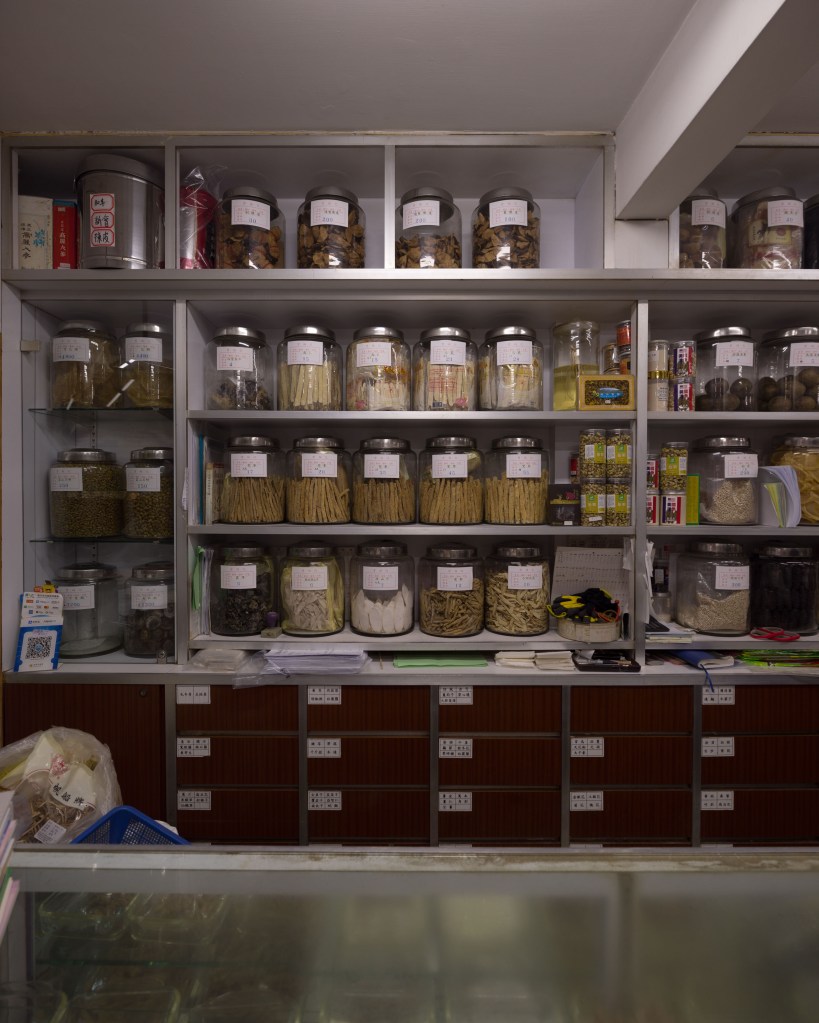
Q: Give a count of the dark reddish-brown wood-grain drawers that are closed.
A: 15